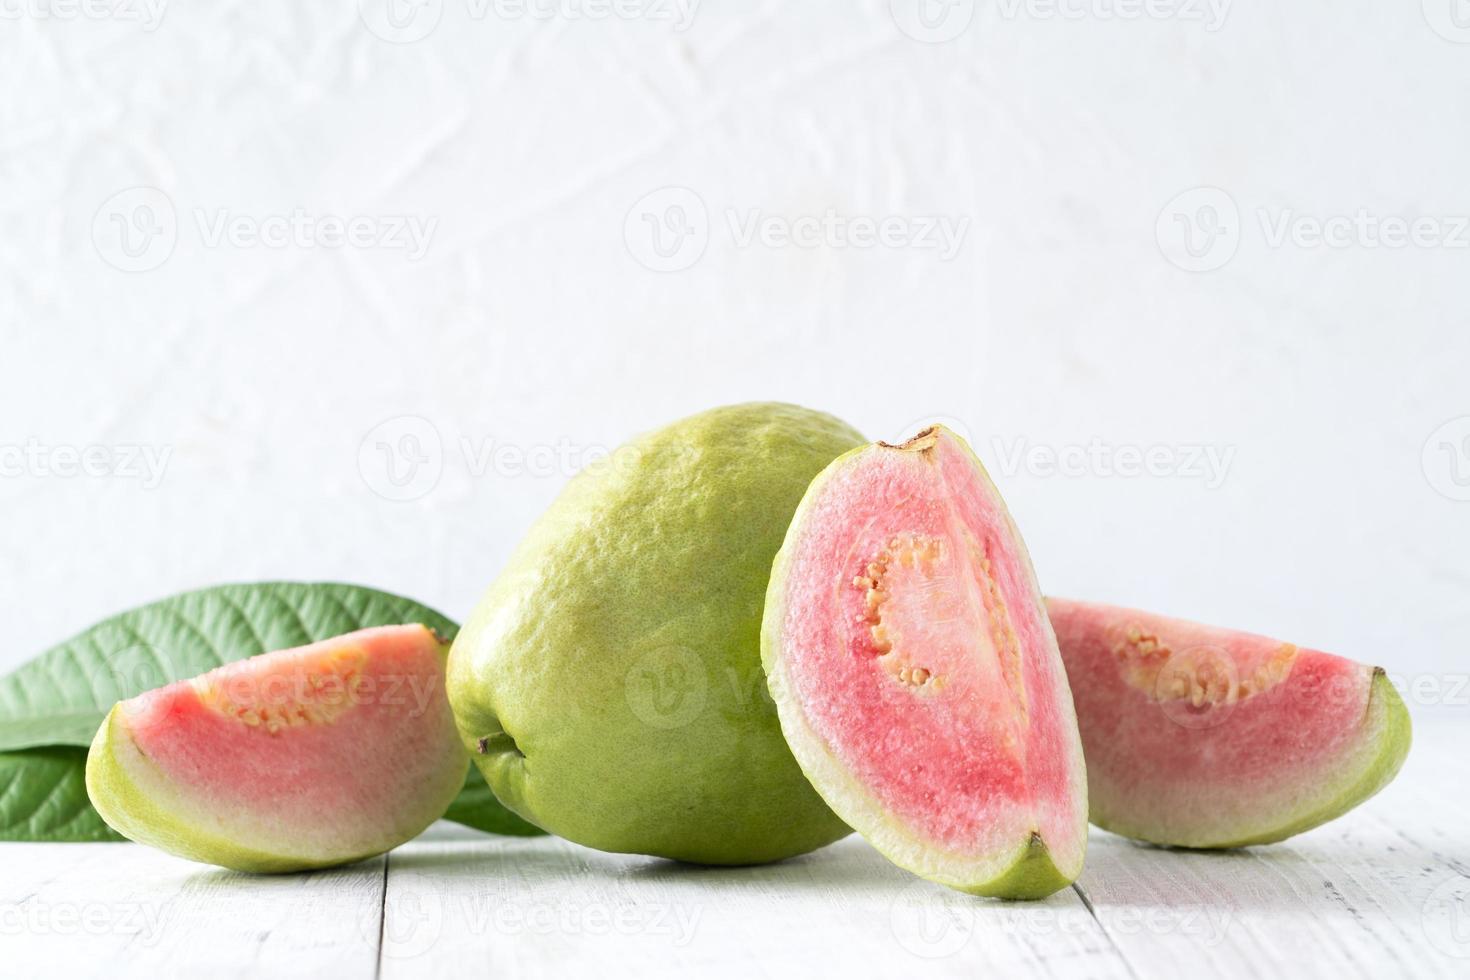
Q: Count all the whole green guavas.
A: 1